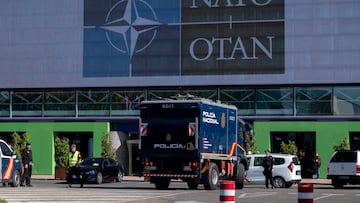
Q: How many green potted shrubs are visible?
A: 6